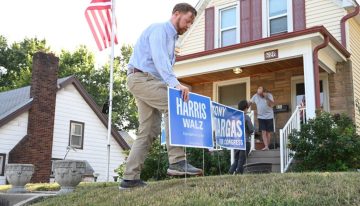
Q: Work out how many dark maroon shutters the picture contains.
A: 4